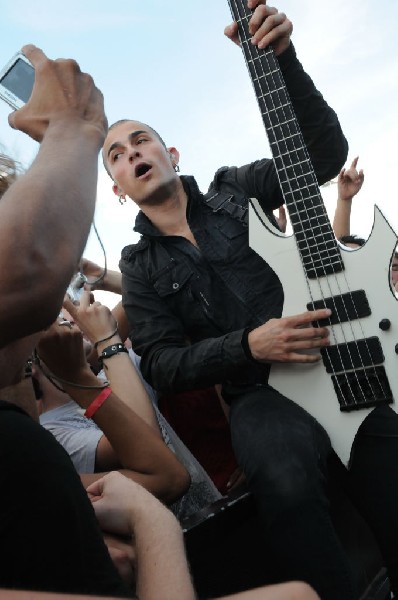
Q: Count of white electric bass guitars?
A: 1